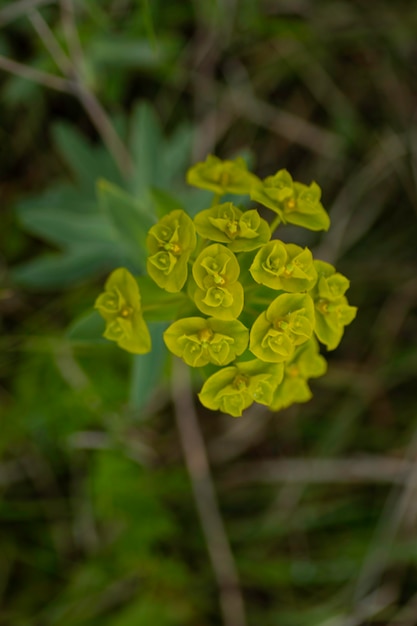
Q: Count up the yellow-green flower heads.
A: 12